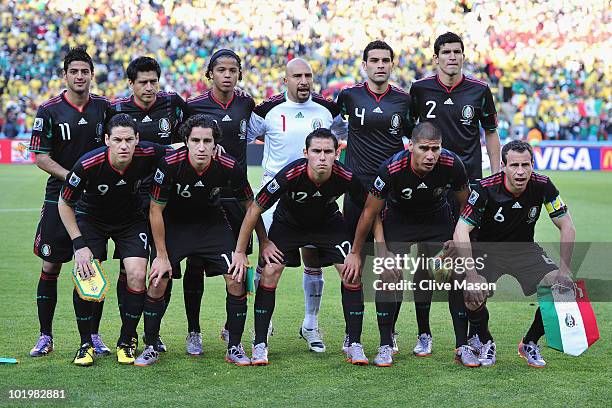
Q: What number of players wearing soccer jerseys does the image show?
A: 11